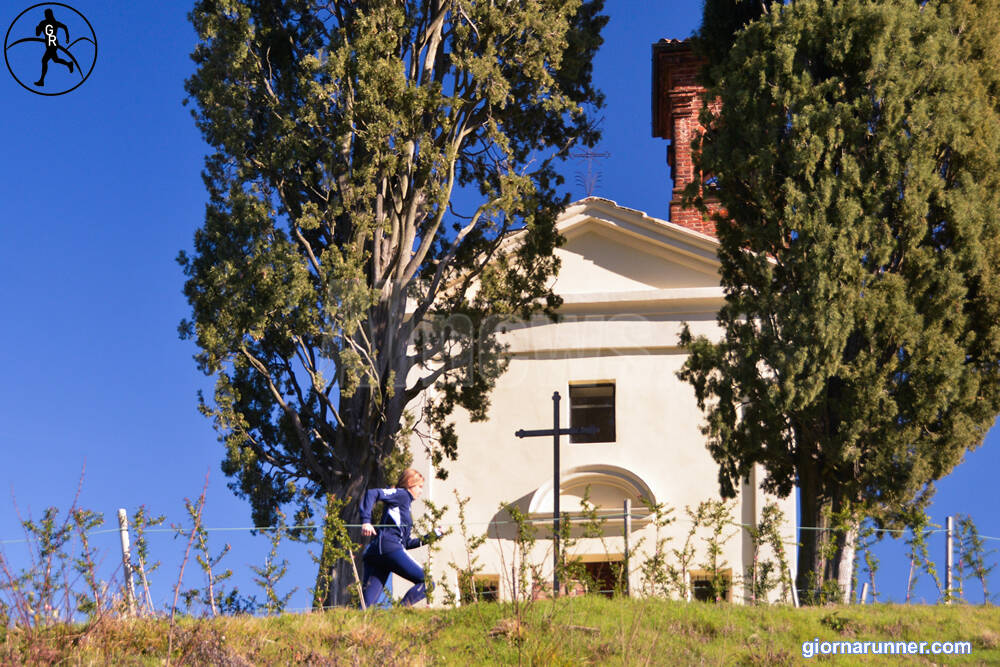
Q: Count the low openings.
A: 3